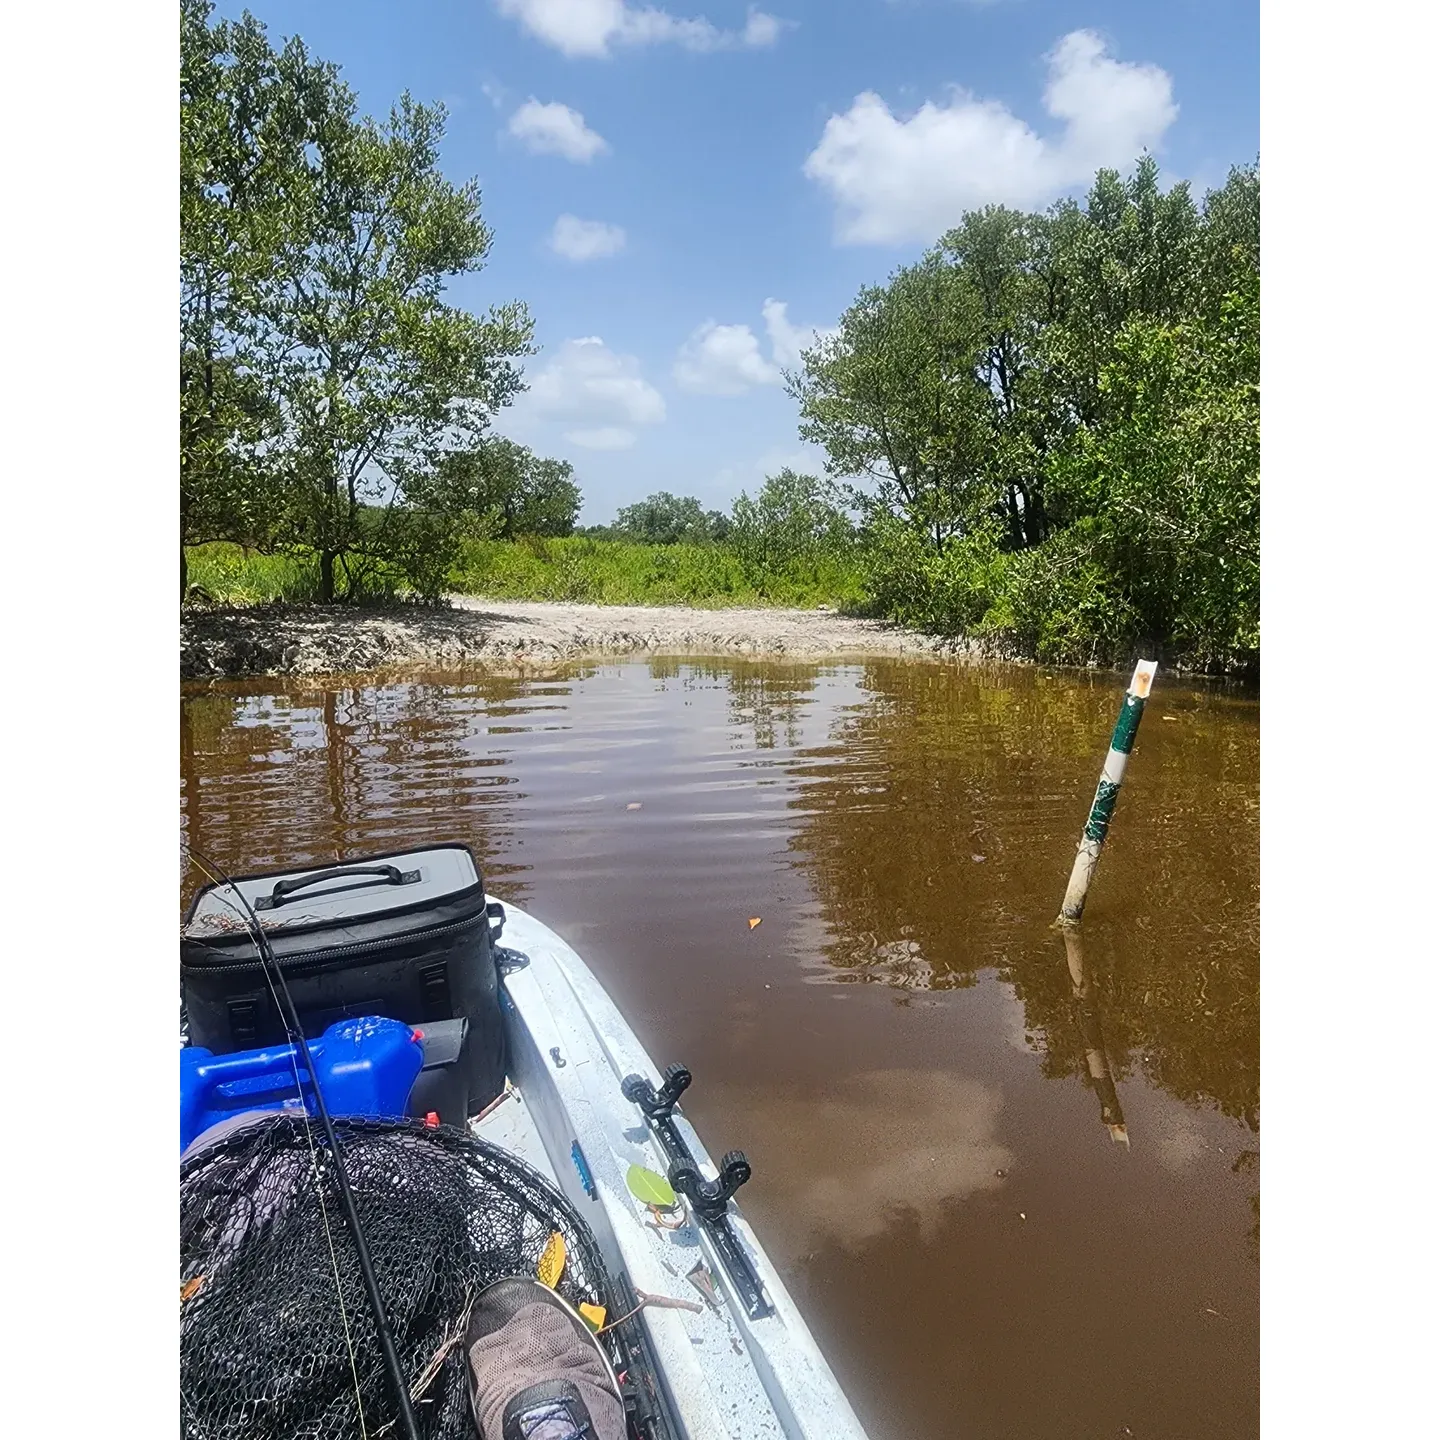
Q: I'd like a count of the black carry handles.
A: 1